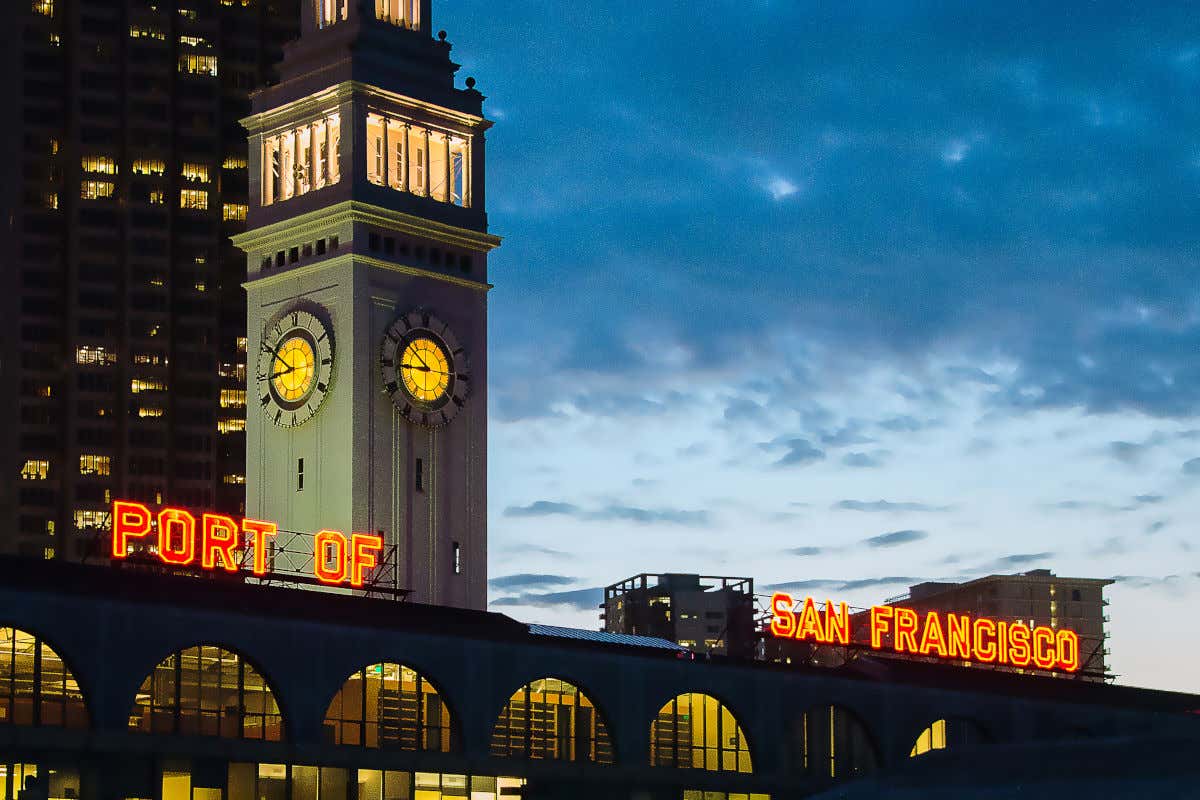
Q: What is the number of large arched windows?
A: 7